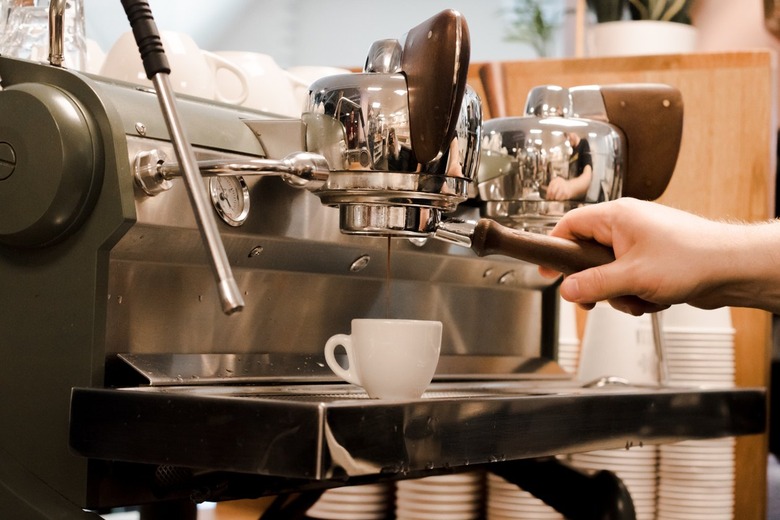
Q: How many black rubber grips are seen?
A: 1